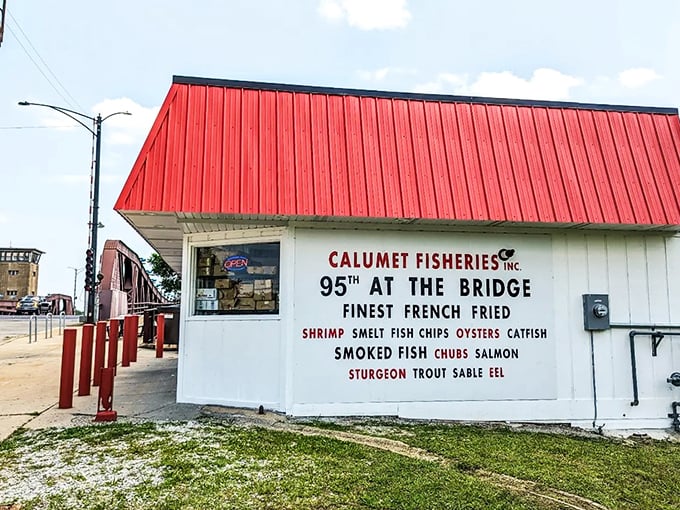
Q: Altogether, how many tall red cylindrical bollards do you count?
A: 7